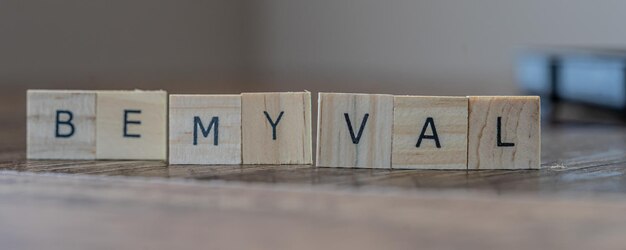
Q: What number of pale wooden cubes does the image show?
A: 7